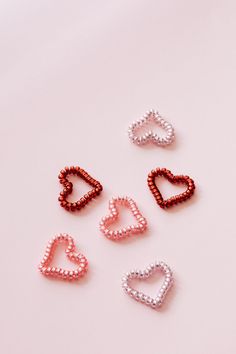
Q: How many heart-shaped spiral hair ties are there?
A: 6